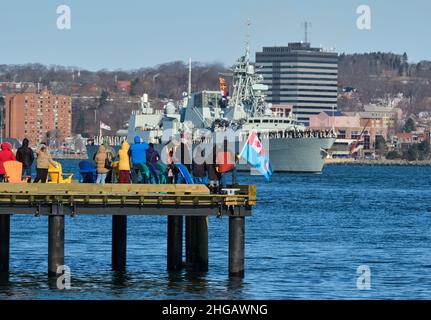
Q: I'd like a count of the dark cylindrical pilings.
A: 6